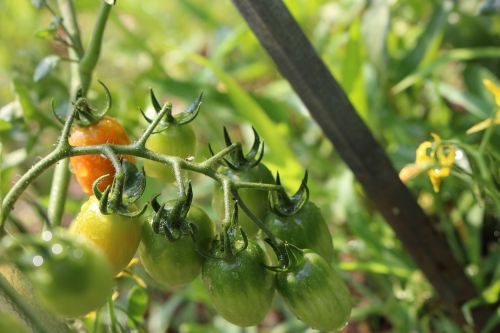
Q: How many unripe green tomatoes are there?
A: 7